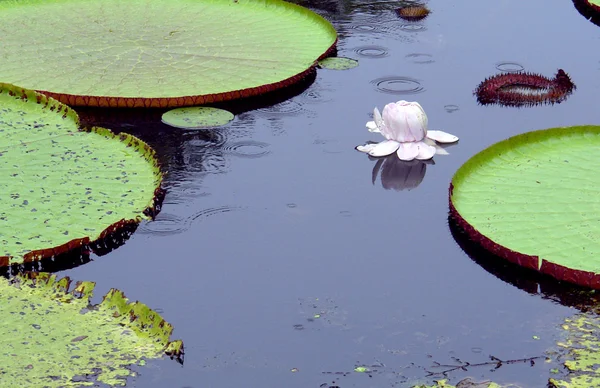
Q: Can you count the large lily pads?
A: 4